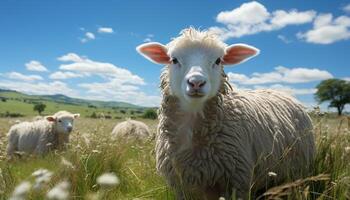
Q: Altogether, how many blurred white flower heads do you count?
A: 4